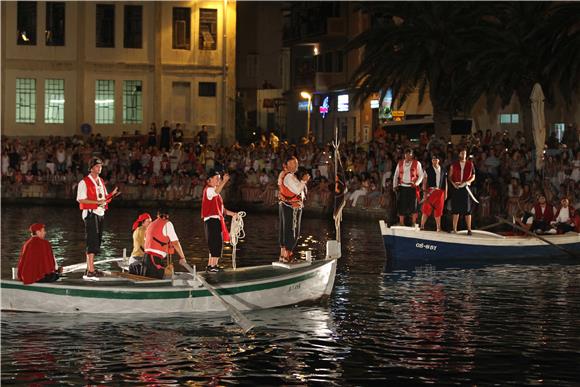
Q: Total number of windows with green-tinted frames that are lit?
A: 4